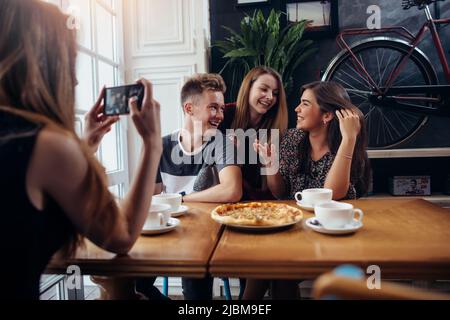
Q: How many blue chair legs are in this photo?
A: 2